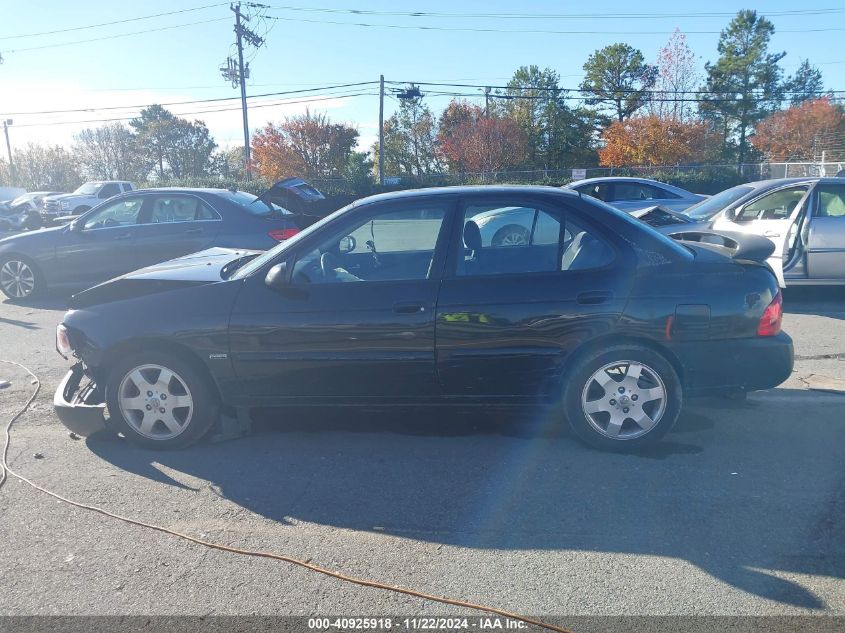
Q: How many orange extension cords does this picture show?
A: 1